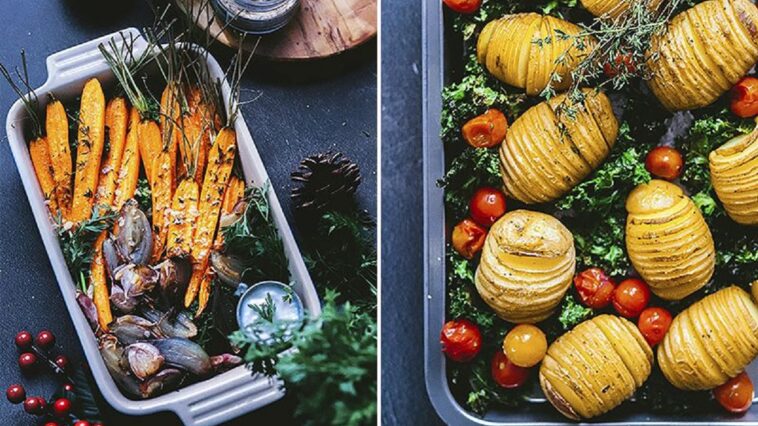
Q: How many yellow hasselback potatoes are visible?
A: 9